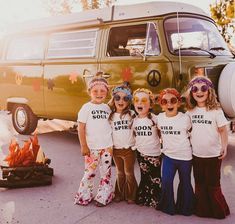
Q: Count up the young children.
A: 5